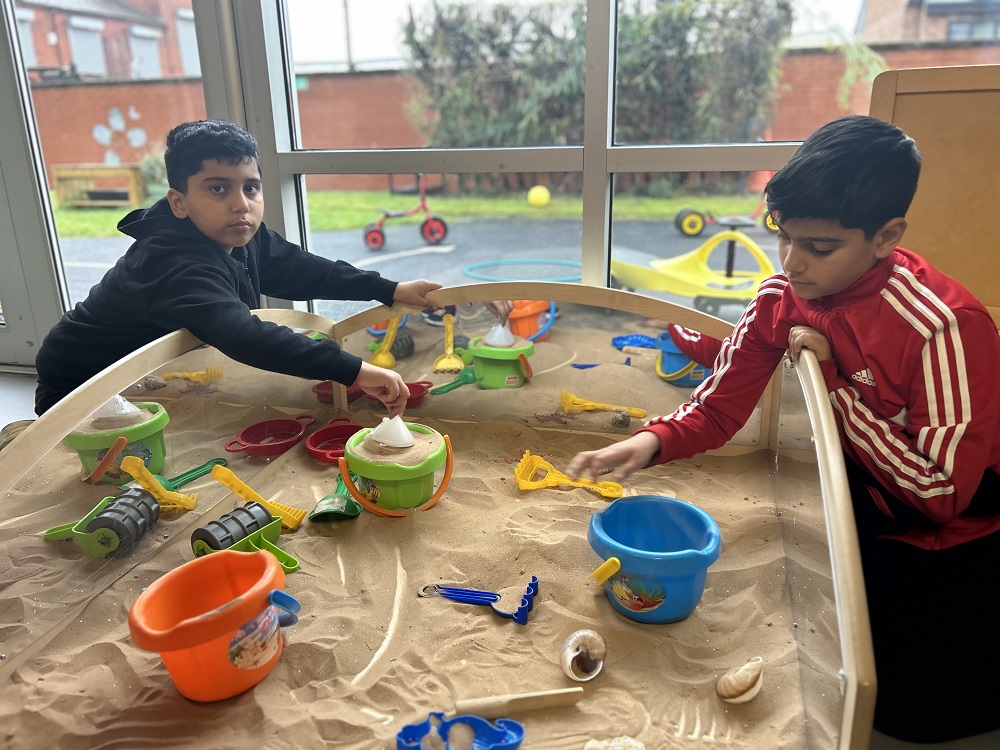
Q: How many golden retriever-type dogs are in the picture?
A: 0